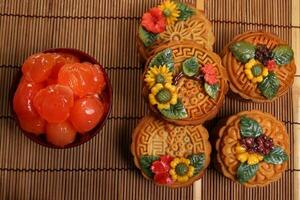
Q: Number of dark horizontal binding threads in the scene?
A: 4